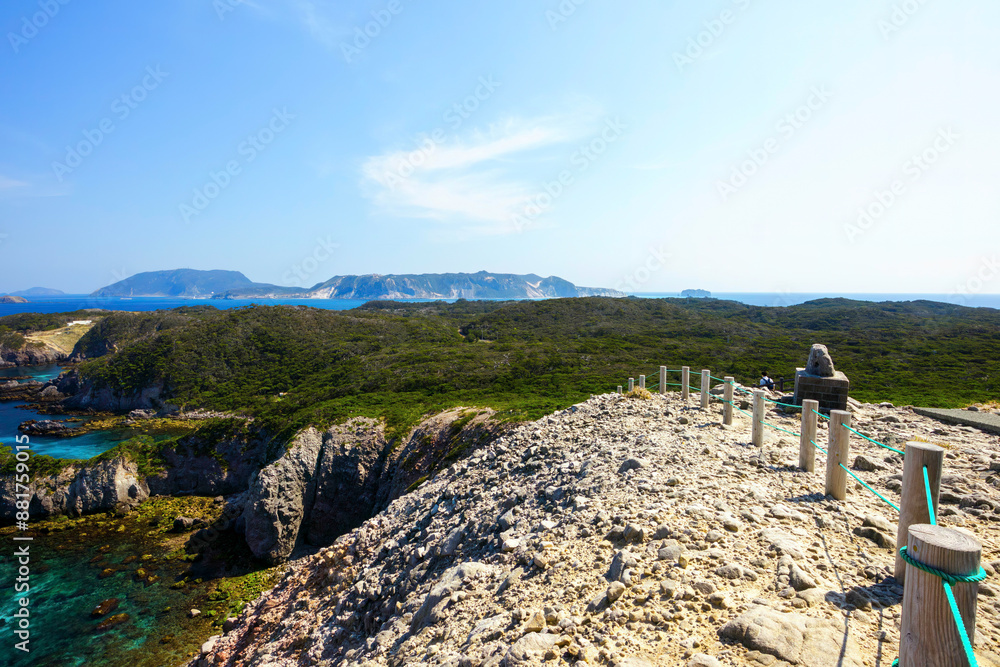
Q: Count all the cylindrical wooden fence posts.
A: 12